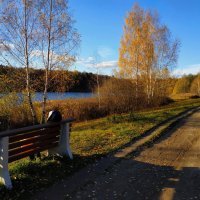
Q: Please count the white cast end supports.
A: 2